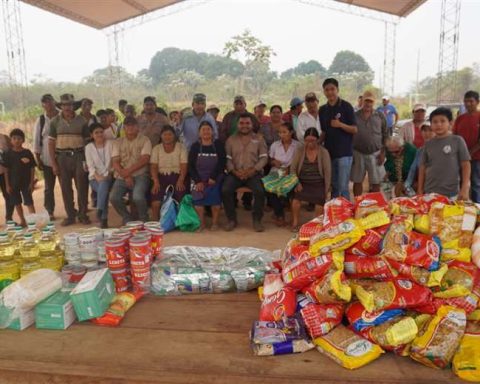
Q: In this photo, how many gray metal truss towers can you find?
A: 4